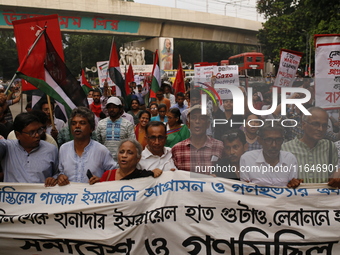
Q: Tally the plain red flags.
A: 2